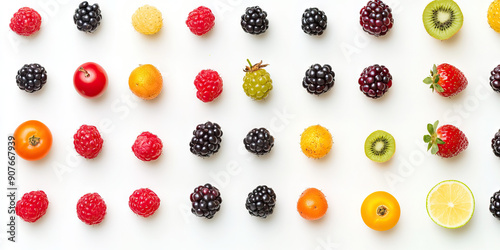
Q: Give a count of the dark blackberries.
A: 14